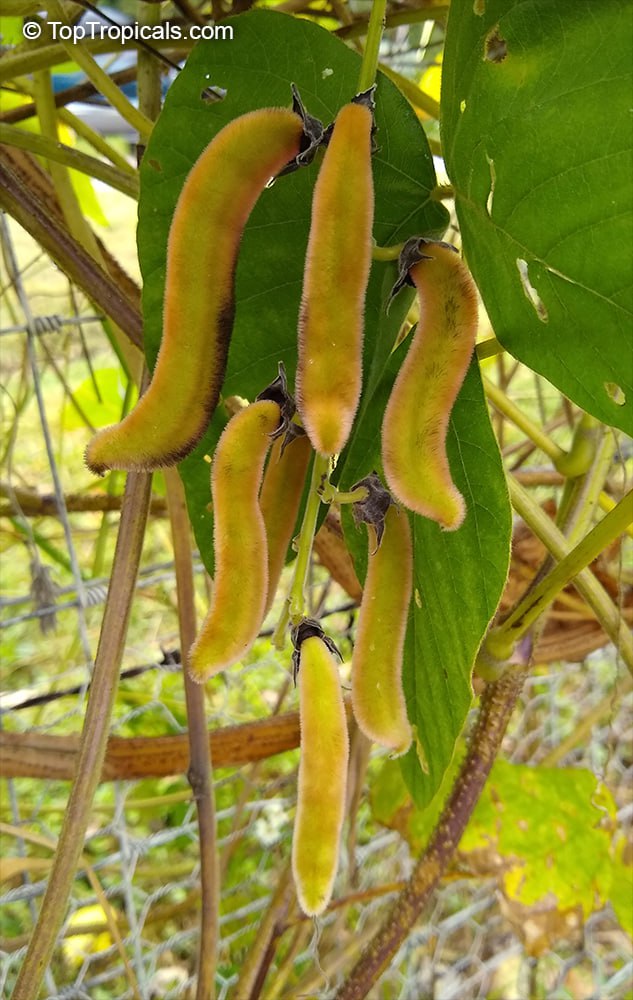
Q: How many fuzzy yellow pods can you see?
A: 7